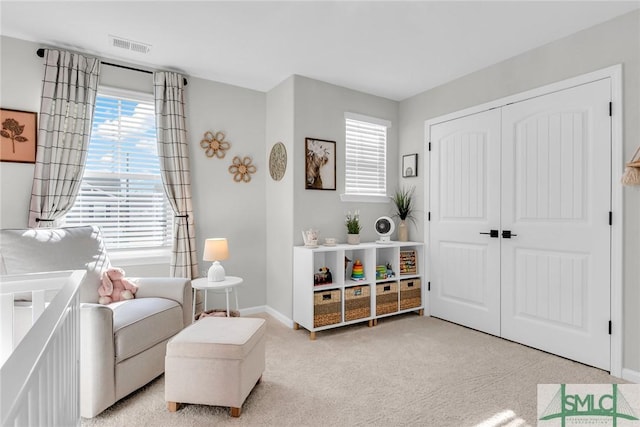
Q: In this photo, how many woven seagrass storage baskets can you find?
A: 4